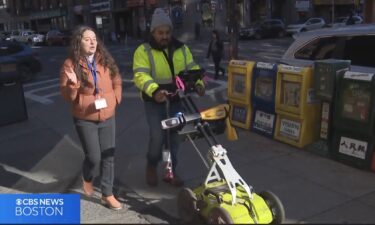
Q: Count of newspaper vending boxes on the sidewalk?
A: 5